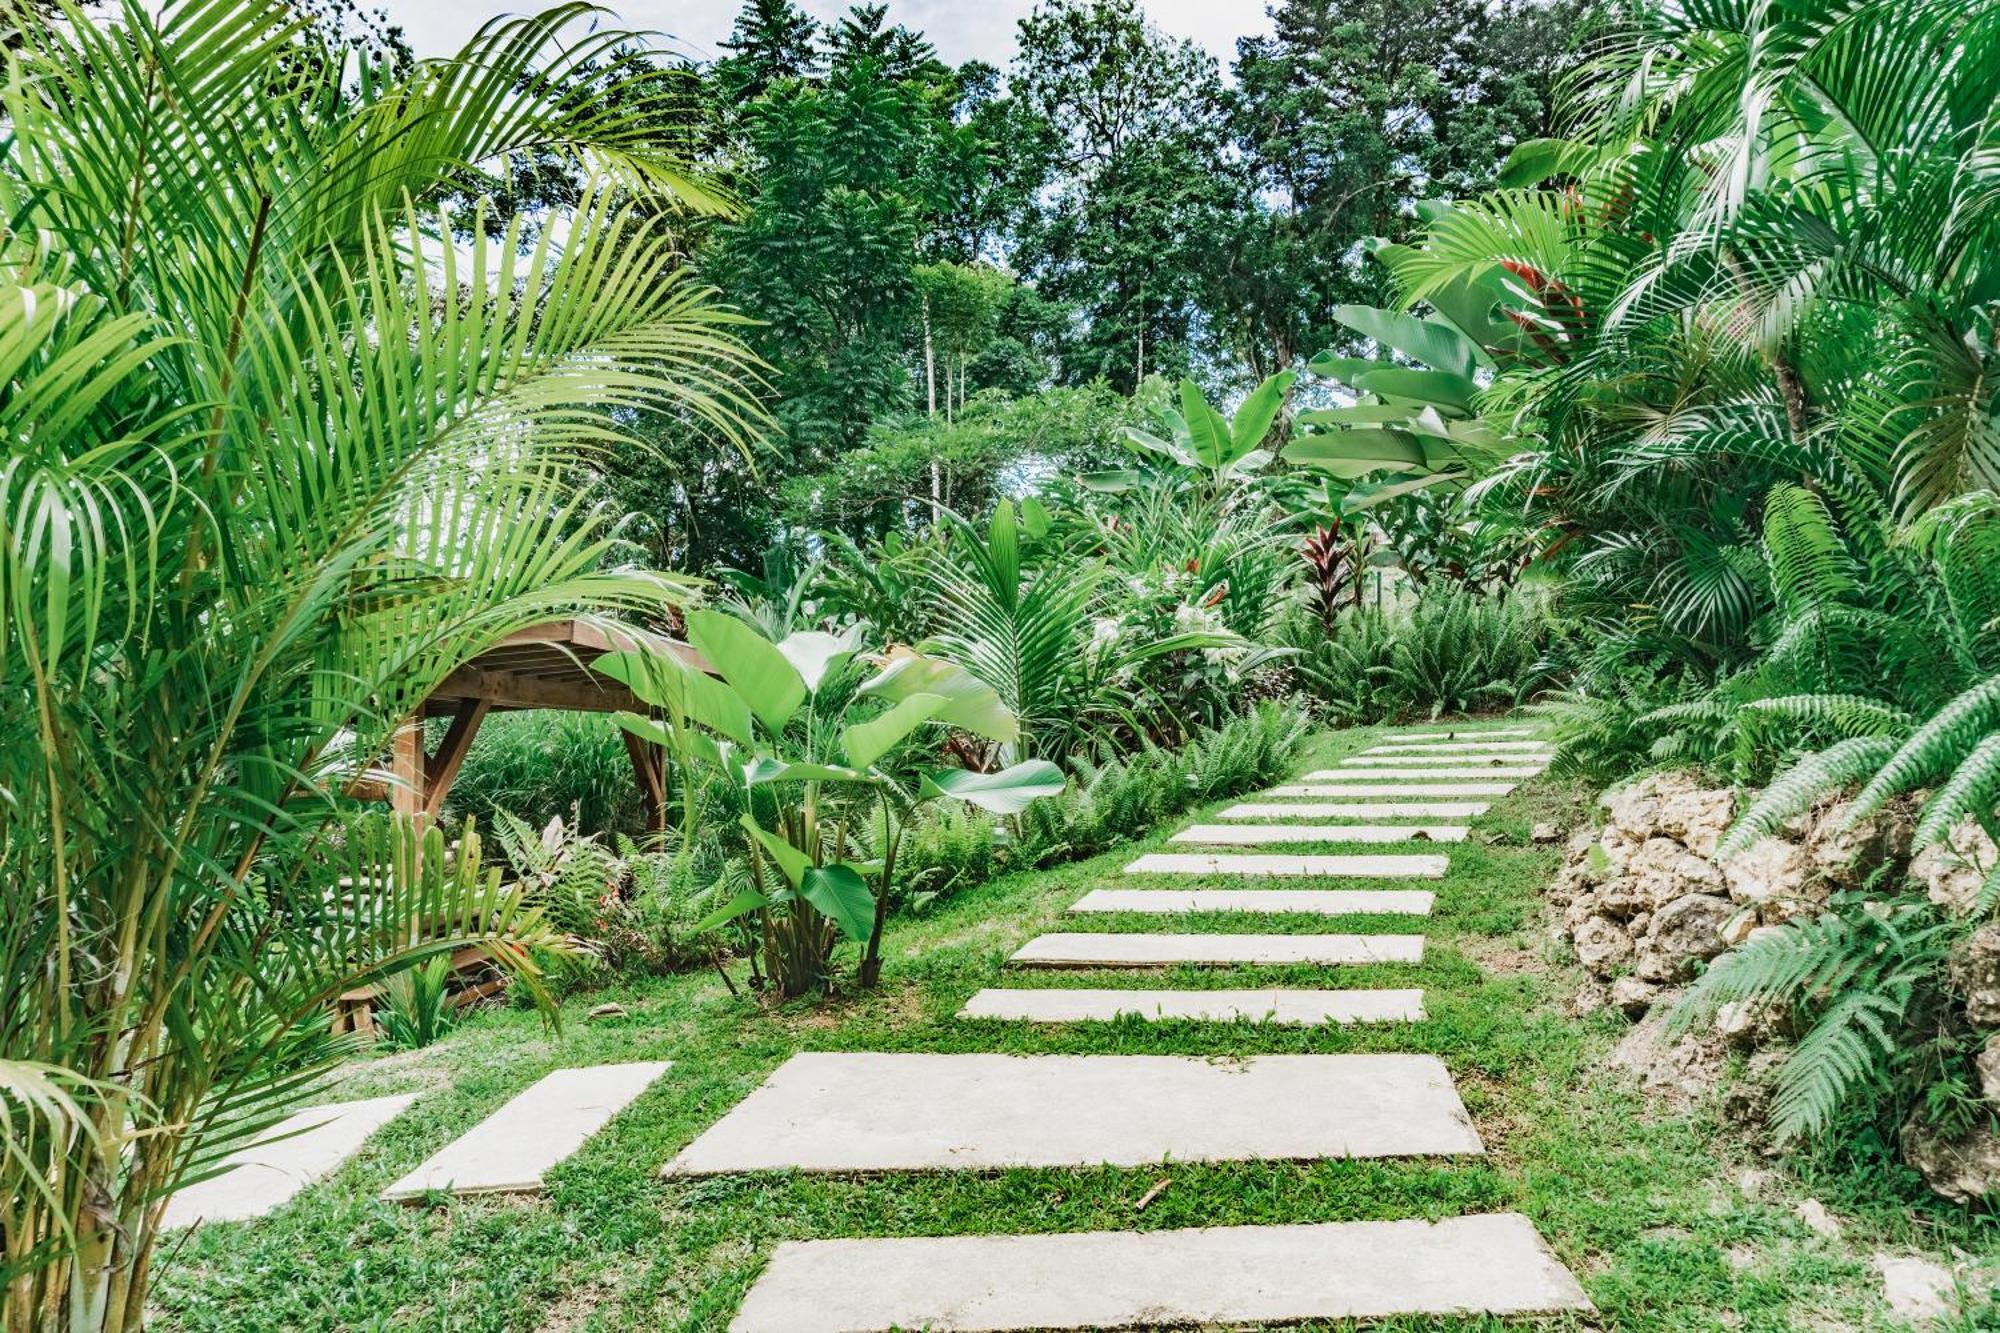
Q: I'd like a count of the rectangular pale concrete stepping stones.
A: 15